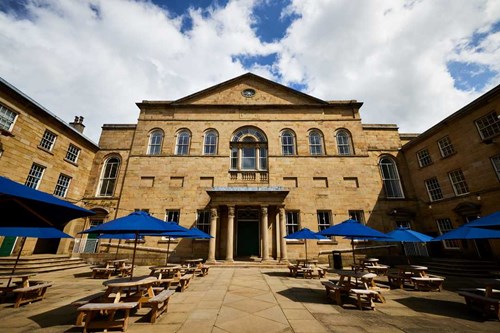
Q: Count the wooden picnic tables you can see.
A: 10